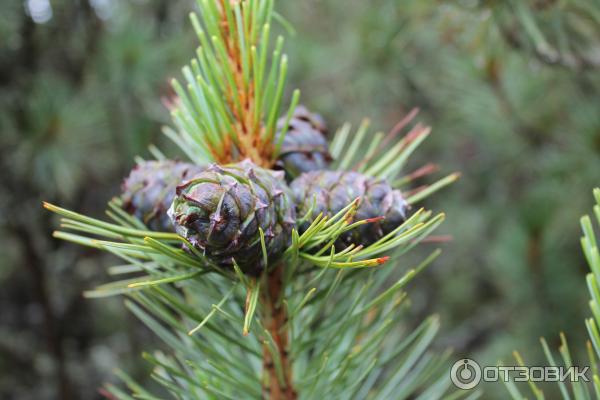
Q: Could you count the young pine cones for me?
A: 4